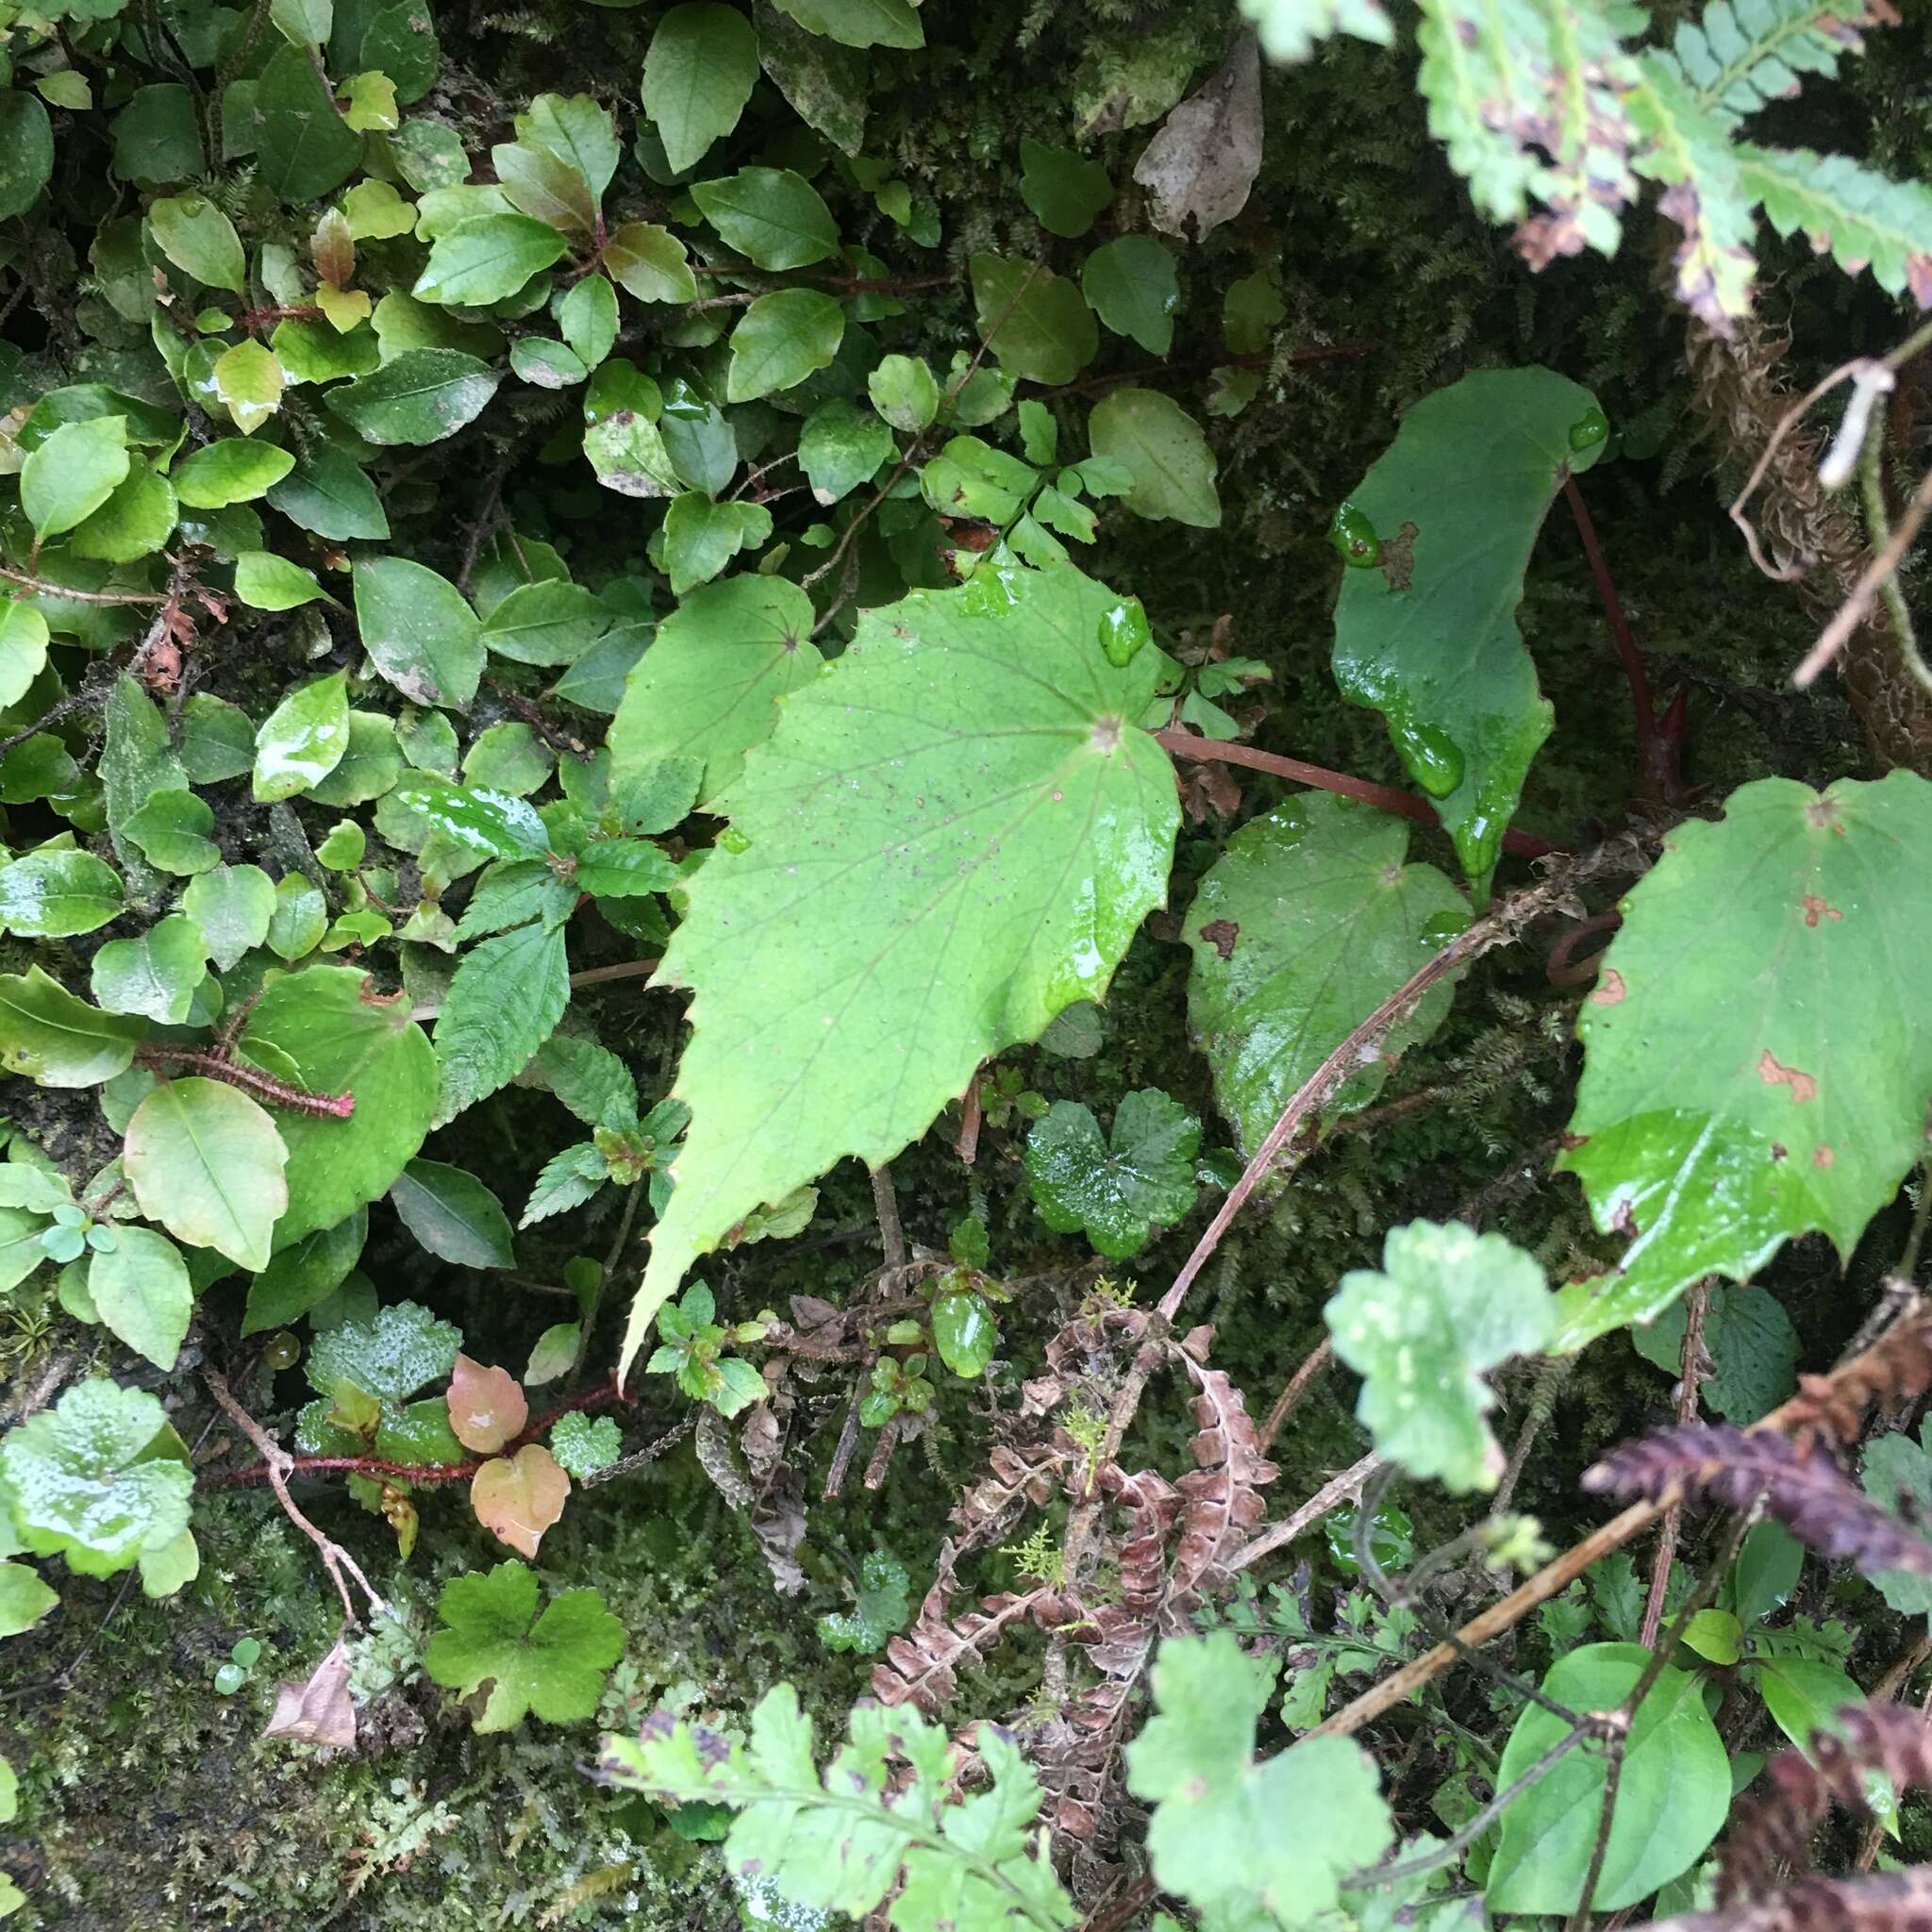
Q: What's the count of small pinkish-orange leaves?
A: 2